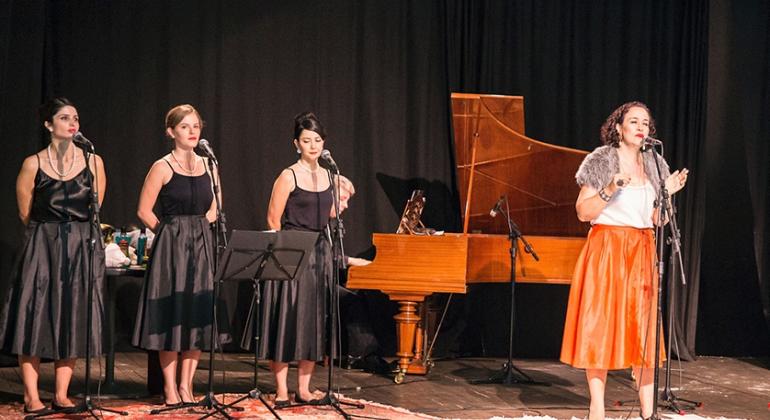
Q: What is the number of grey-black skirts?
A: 3